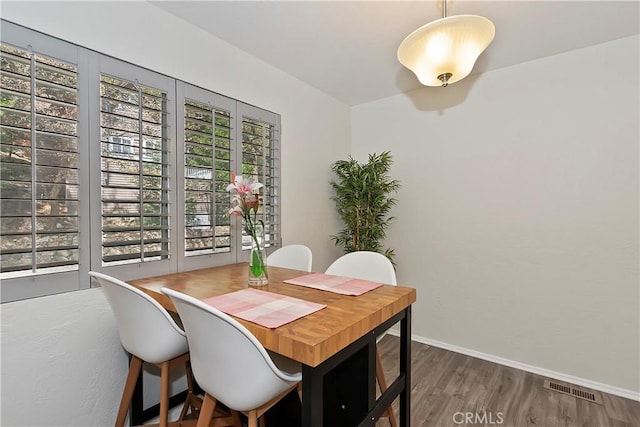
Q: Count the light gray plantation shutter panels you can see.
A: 4